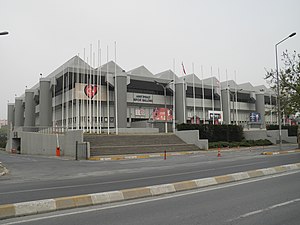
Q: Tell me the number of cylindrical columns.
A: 8